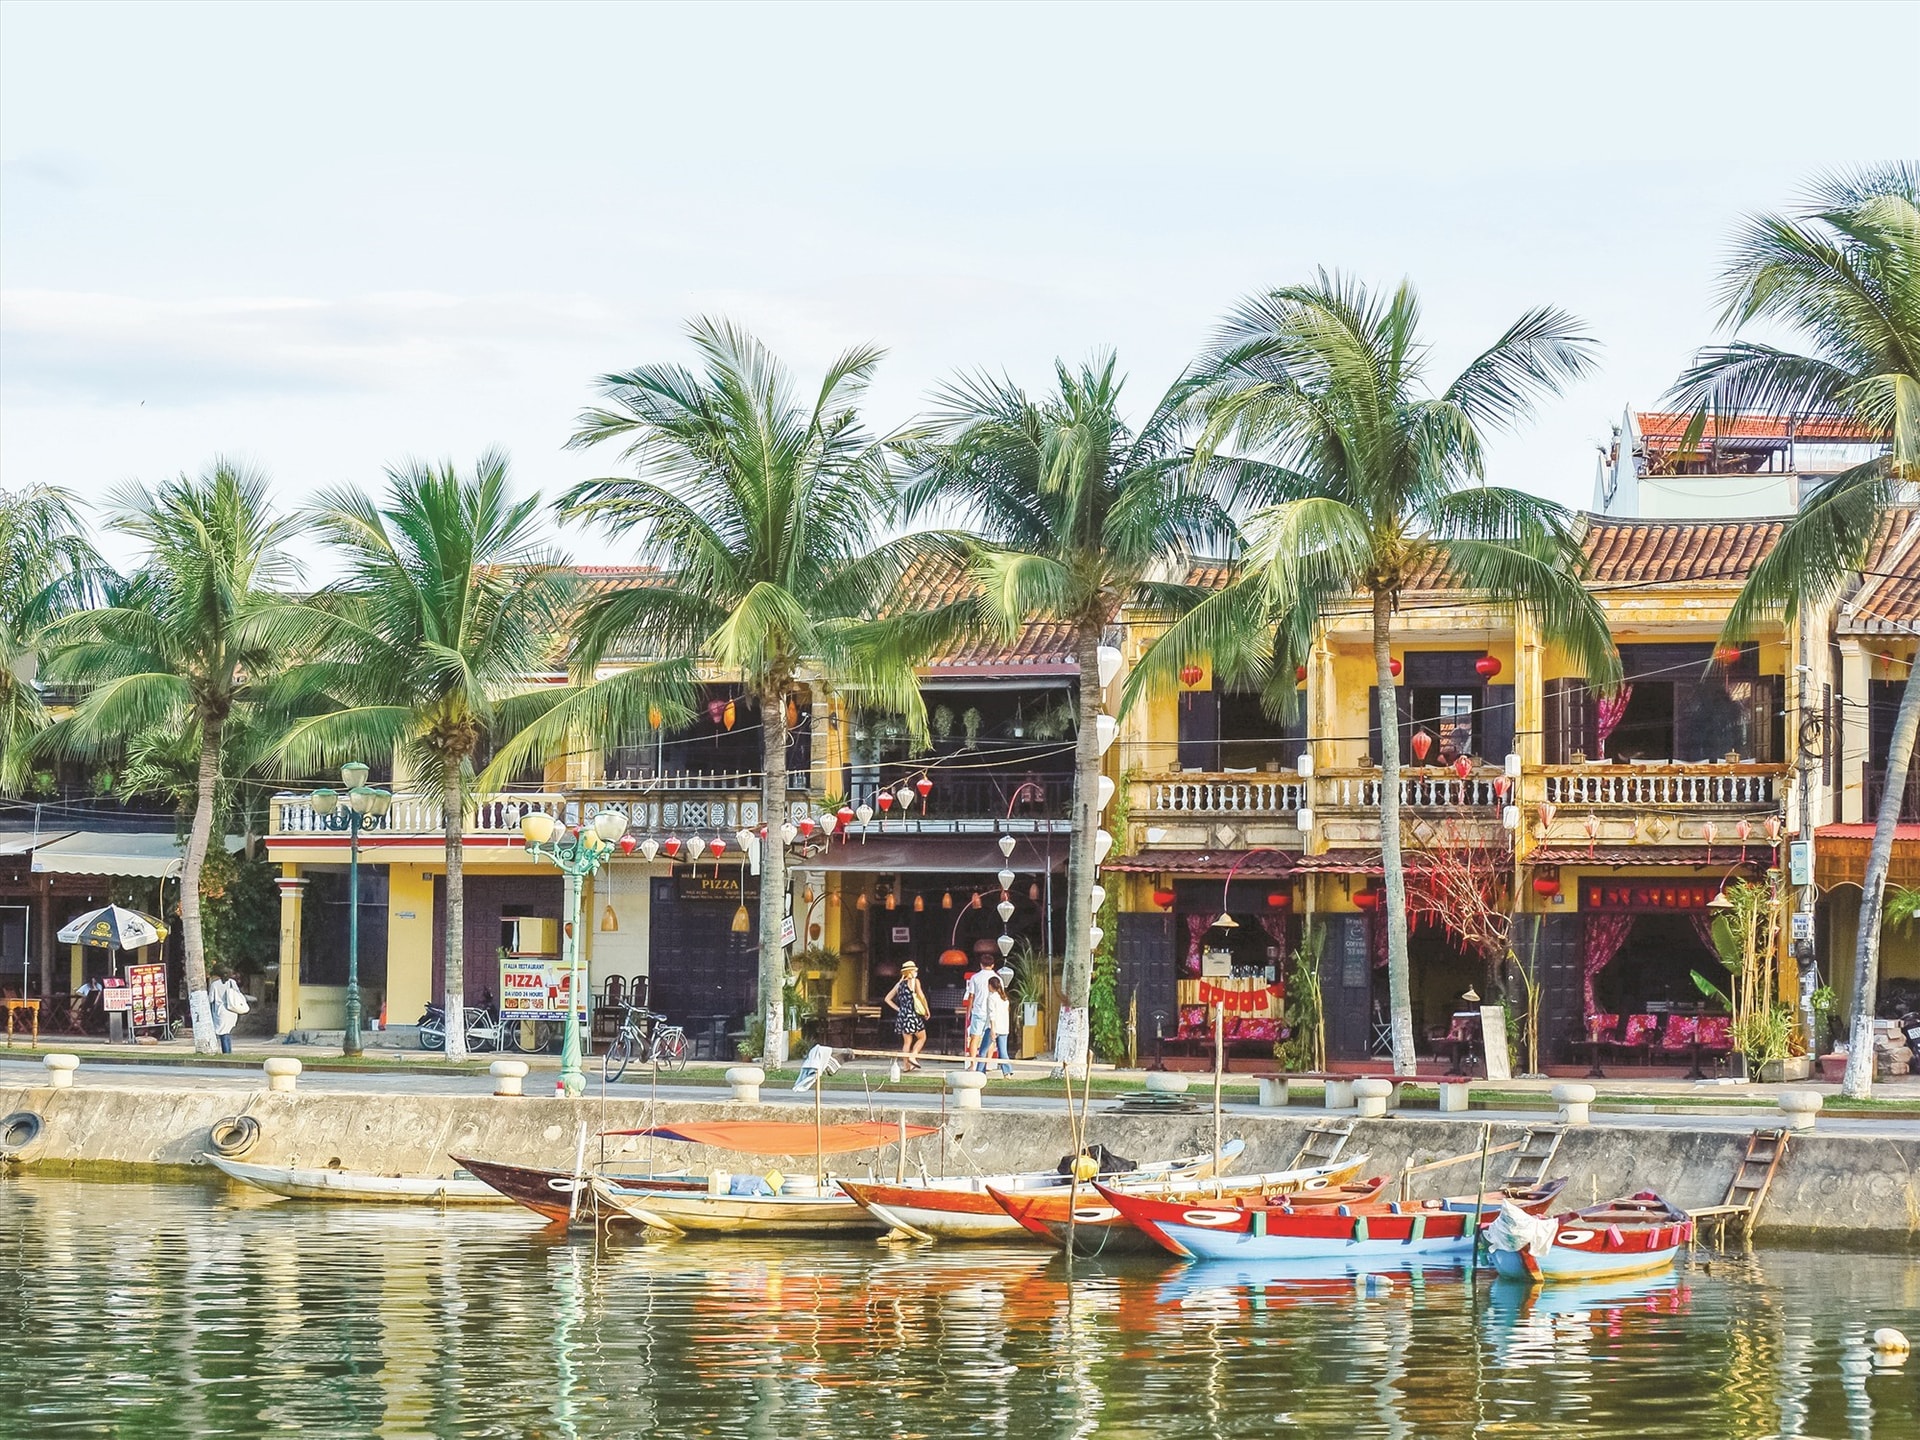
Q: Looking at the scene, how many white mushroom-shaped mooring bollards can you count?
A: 9